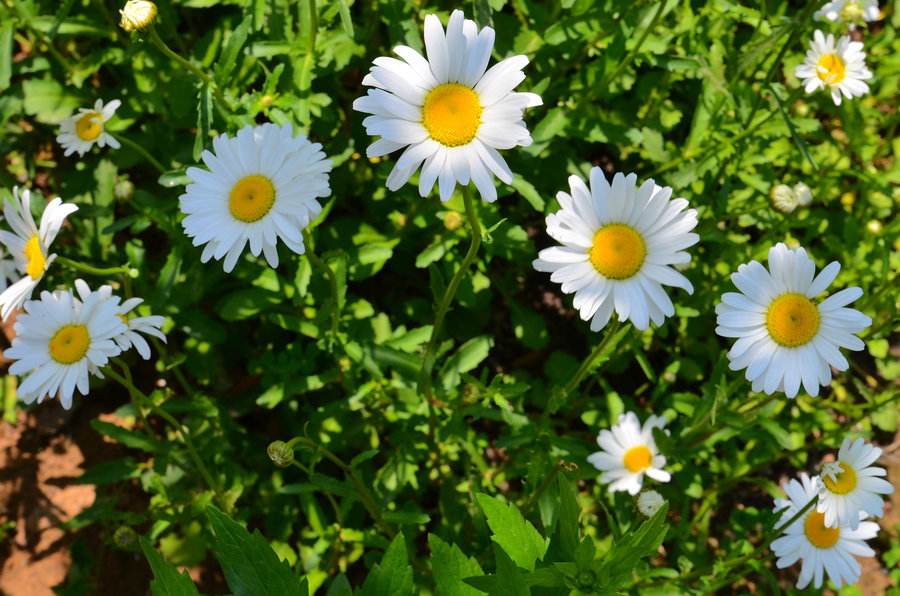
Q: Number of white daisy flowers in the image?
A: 13